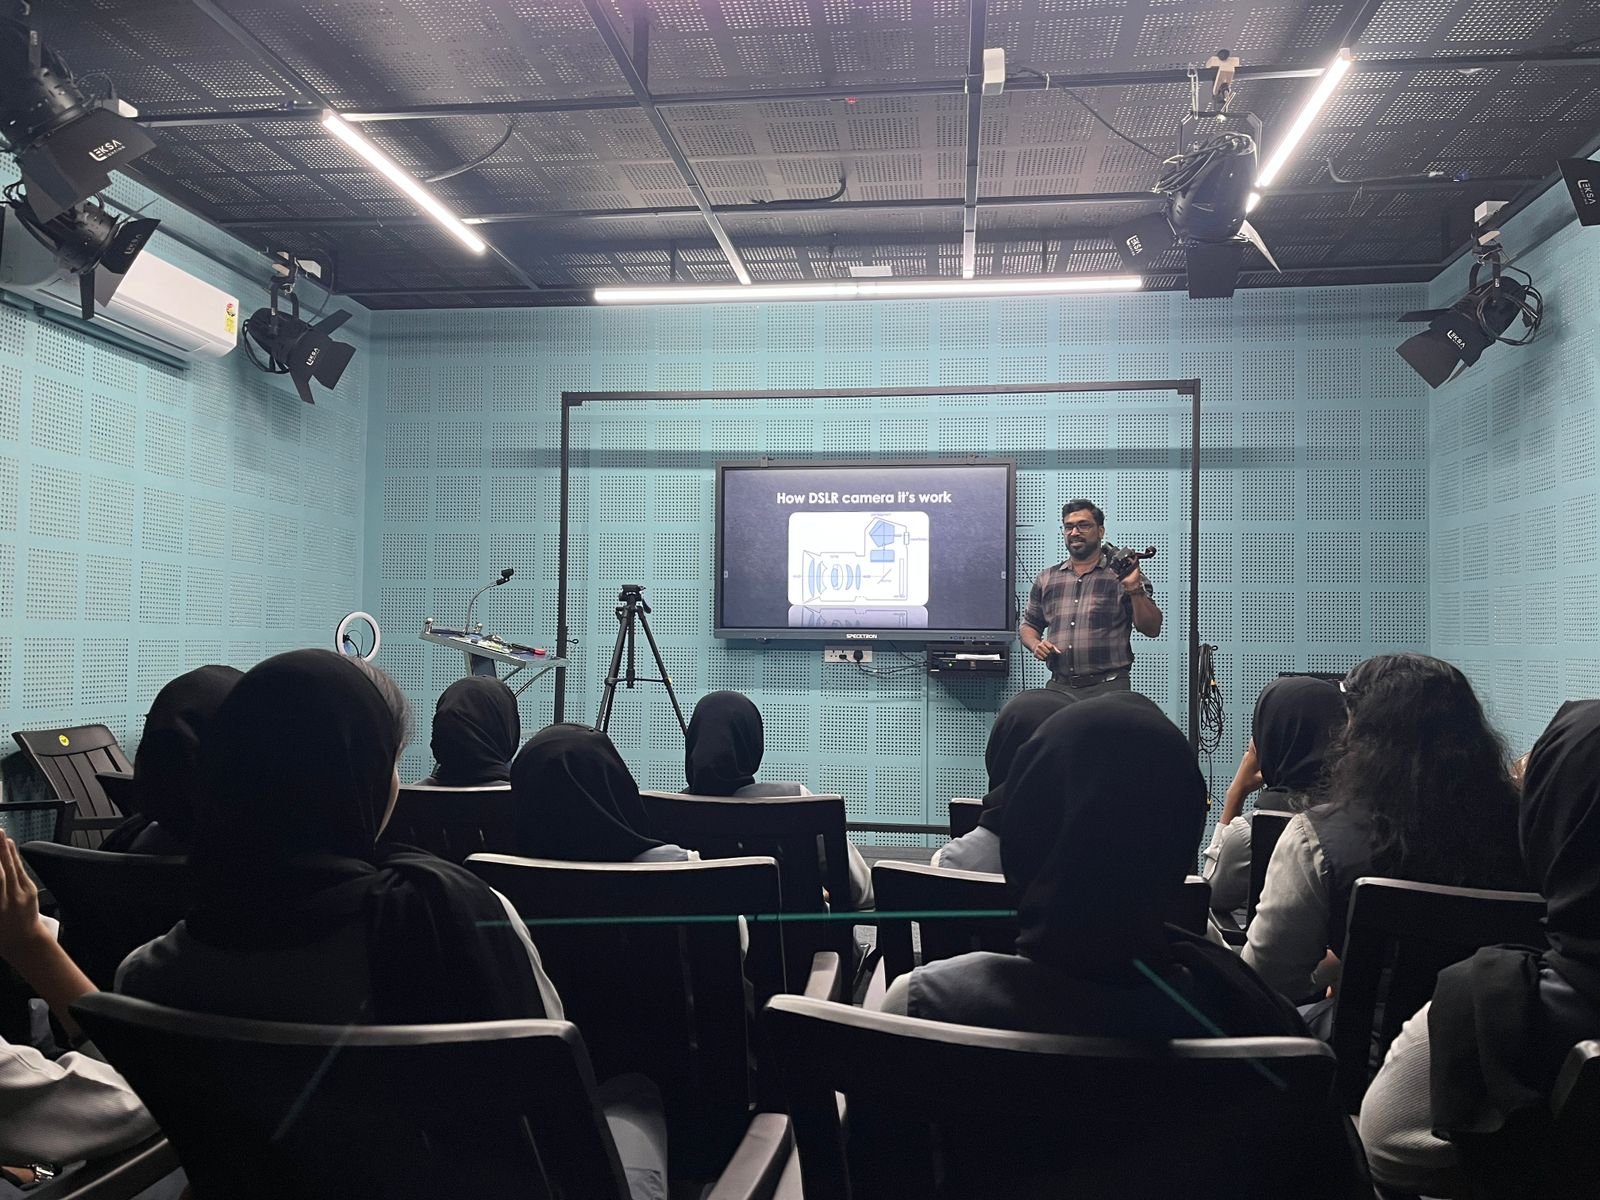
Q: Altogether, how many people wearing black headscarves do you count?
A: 9